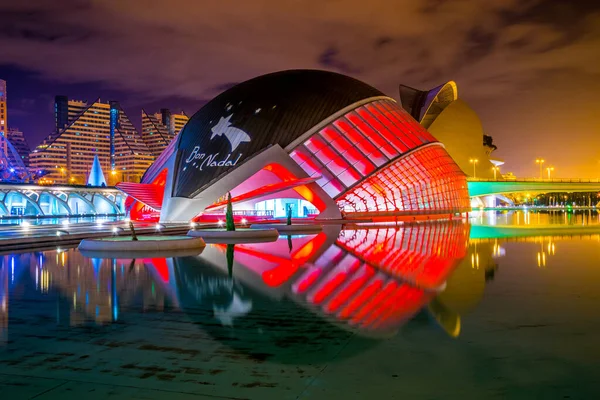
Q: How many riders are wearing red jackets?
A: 0